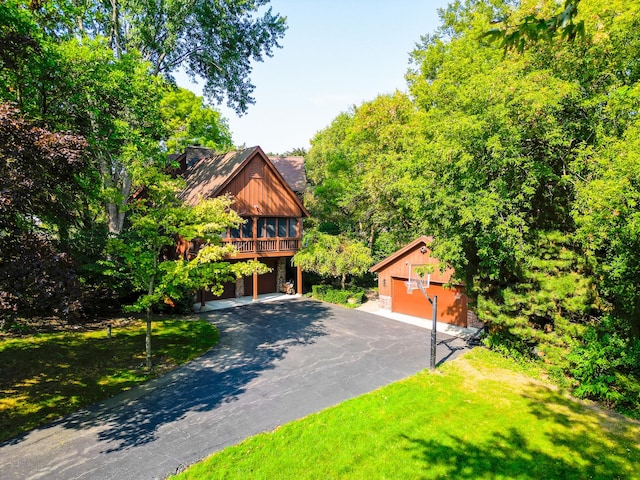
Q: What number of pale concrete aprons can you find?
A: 2